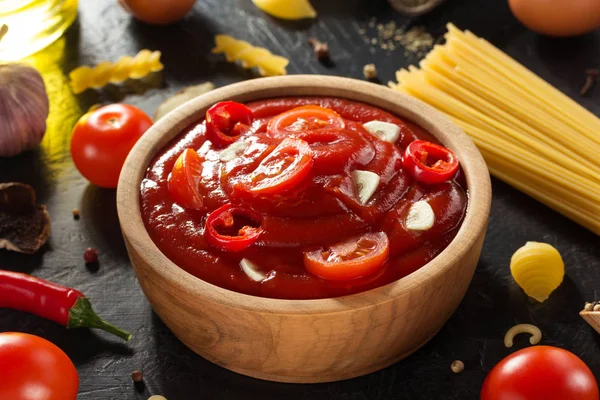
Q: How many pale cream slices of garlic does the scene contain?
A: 5